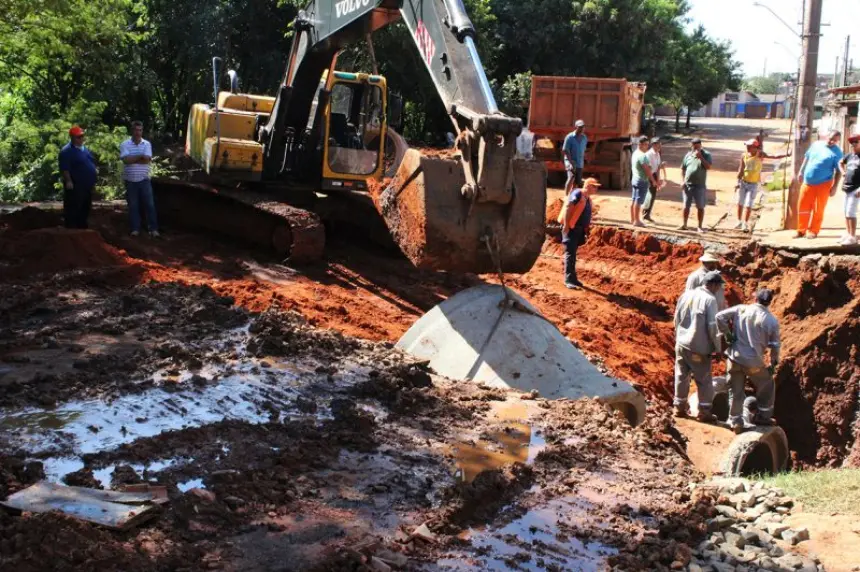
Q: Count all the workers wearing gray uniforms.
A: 3